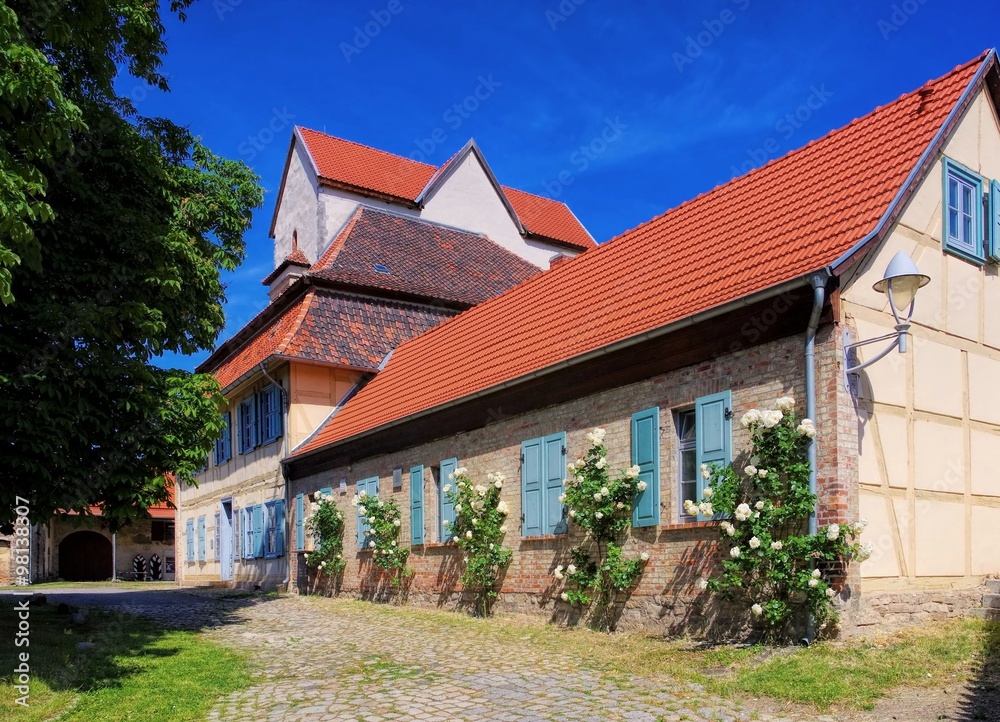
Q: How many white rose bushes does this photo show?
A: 5